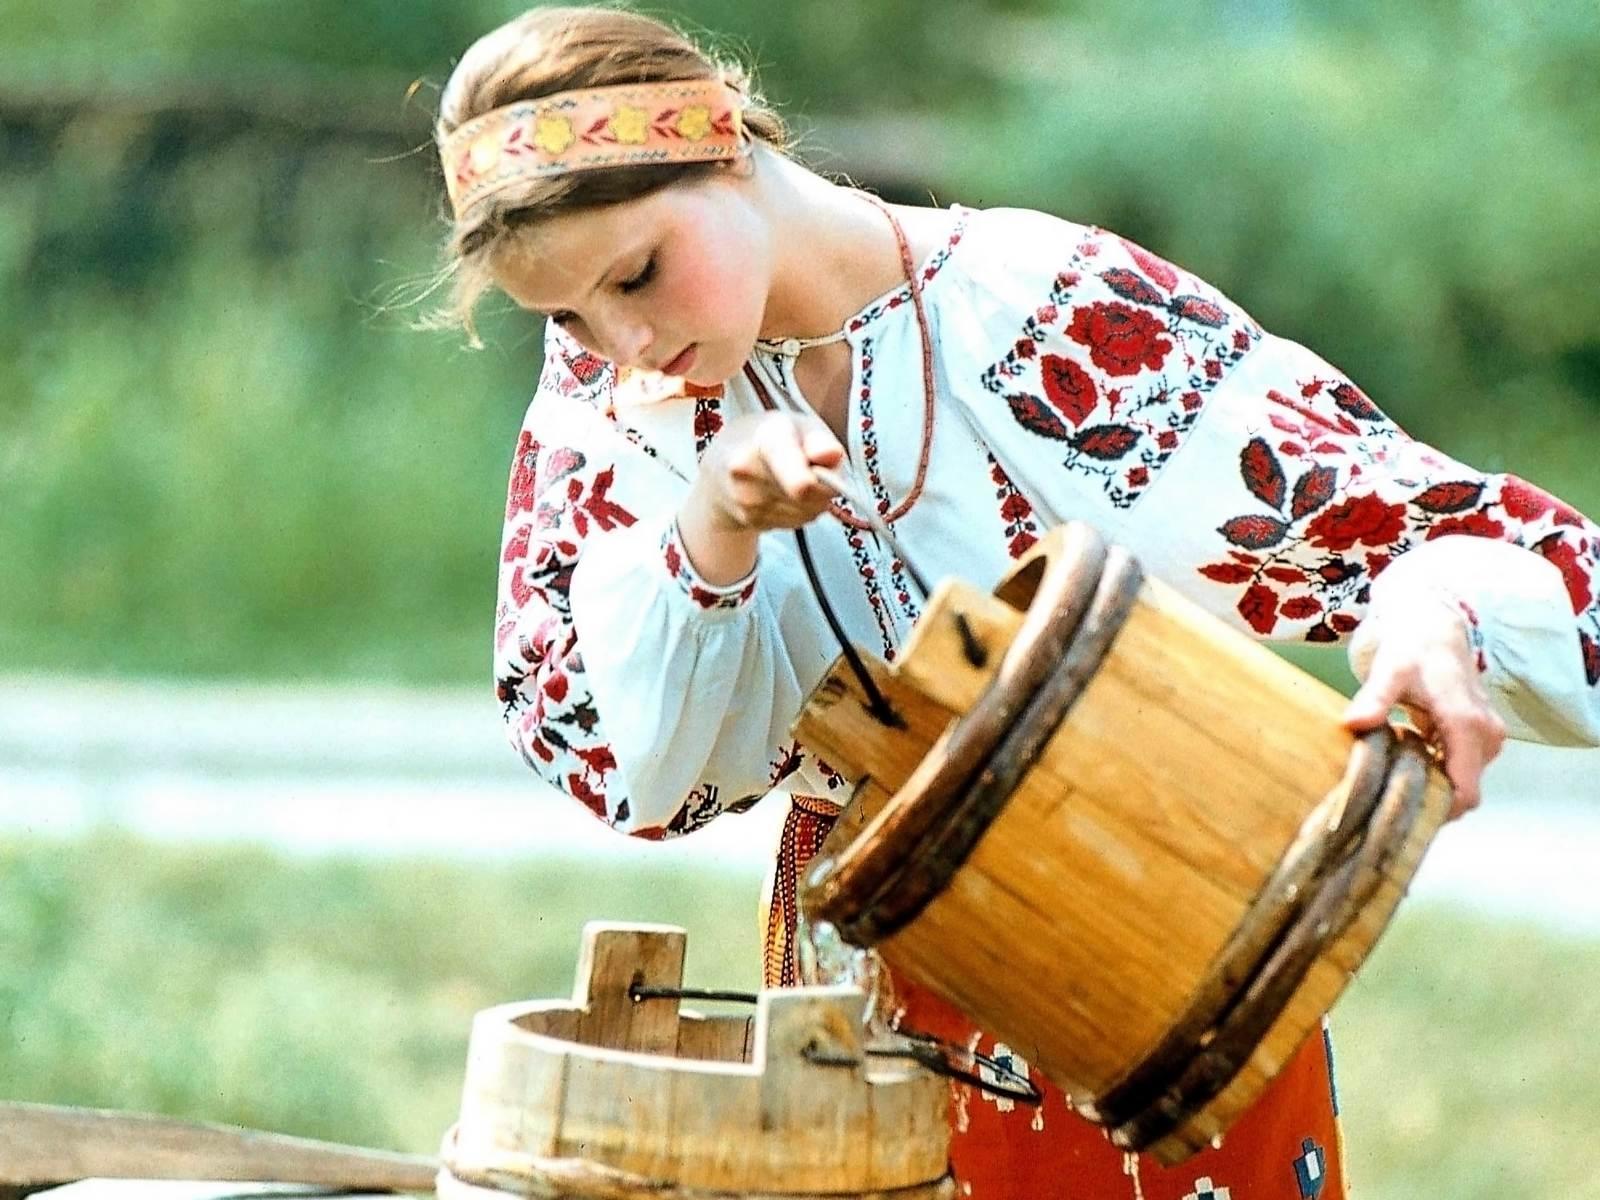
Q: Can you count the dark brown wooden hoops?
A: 4